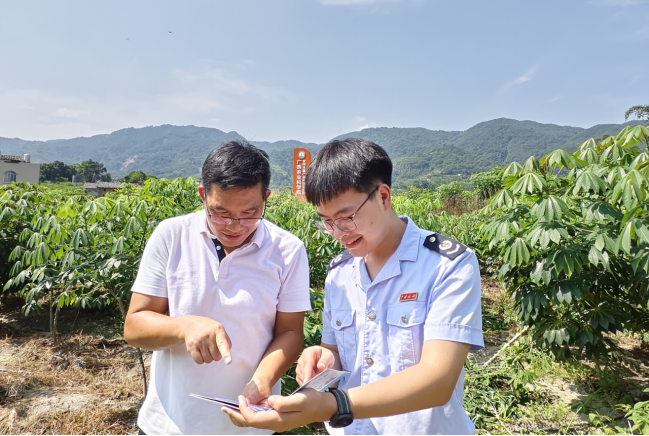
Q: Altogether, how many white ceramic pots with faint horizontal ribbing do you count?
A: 0